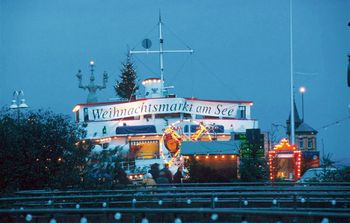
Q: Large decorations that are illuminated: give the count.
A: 2